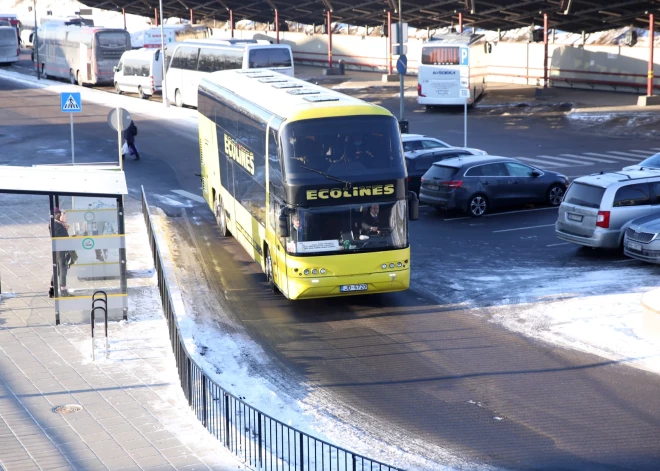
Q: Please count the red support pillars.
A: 10